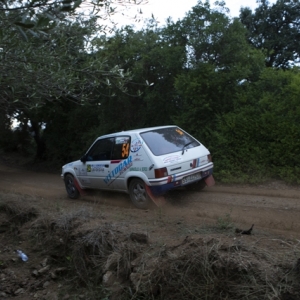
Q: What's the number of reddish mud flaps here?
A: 3